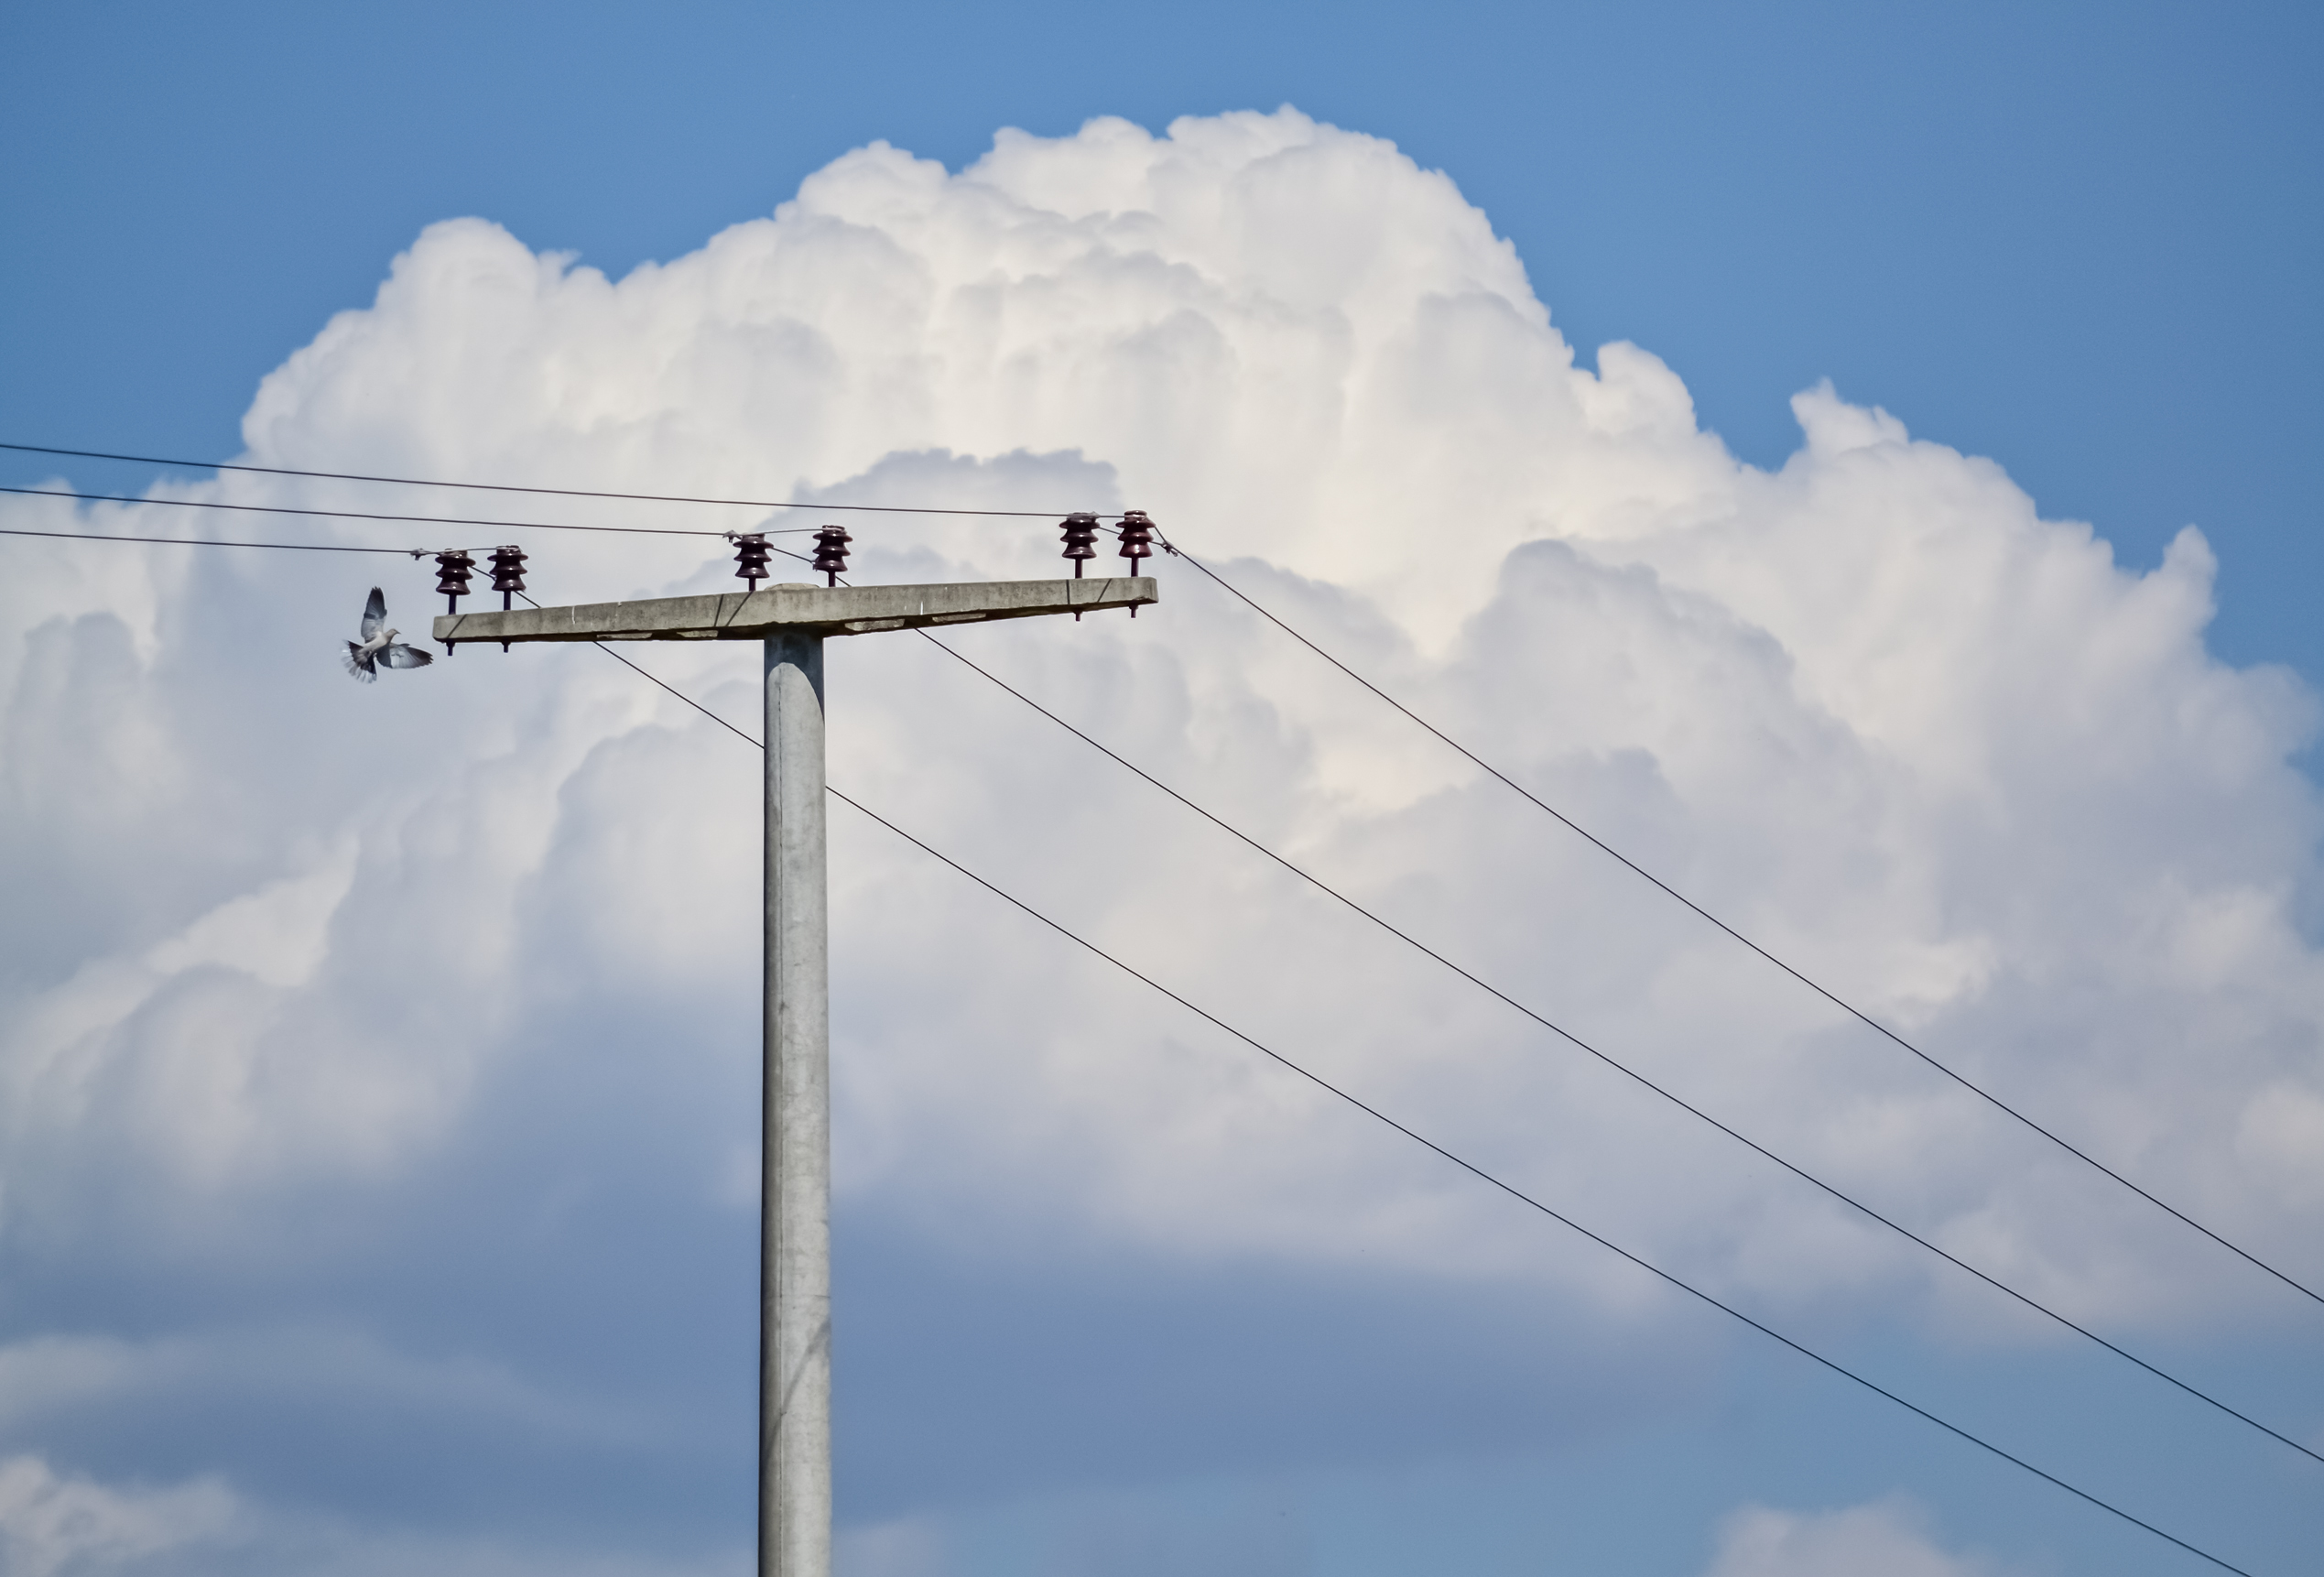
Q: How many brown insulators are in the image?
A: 6